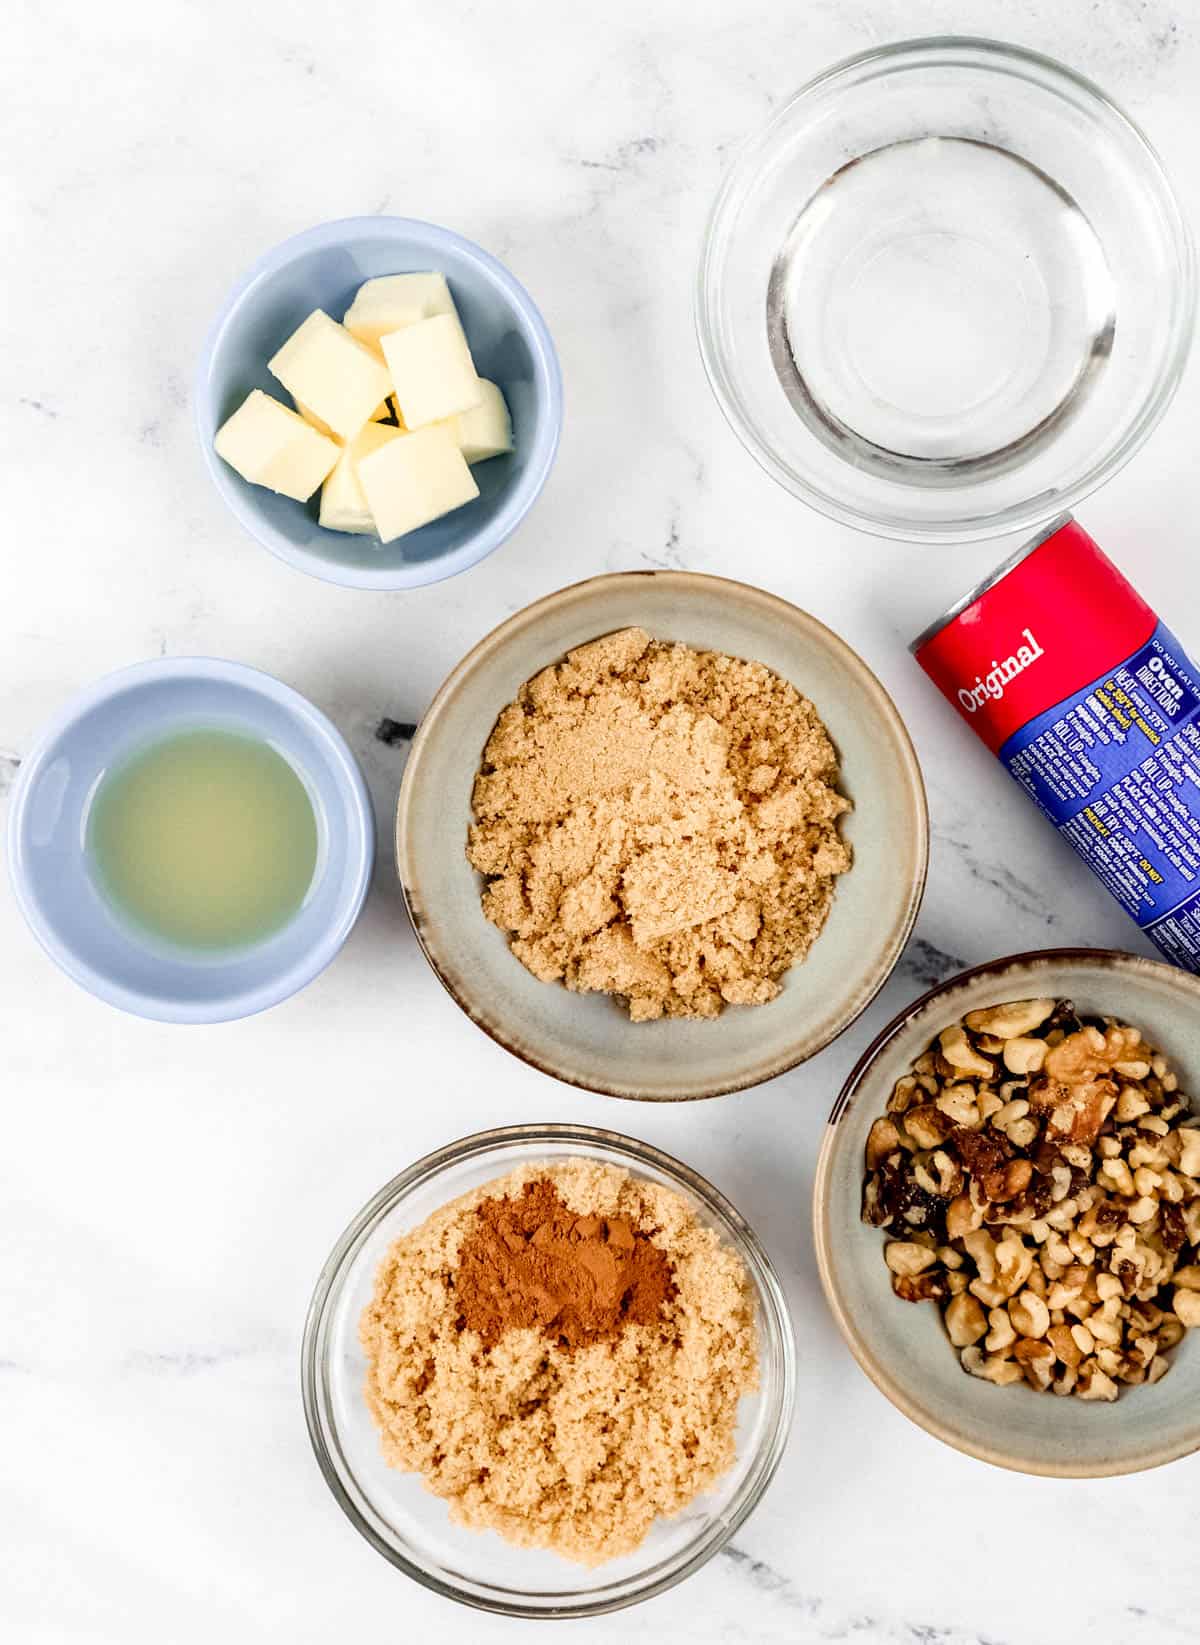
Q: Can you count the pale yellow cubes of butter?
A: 7